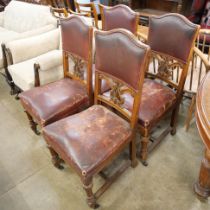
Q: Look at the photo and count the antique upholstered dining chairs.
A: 4